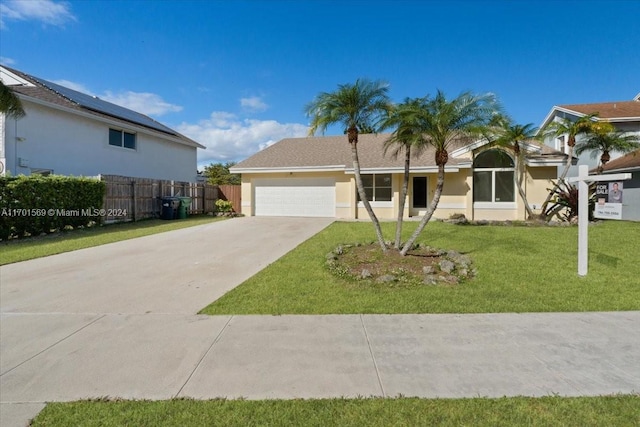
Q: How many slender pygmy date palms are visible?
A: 6